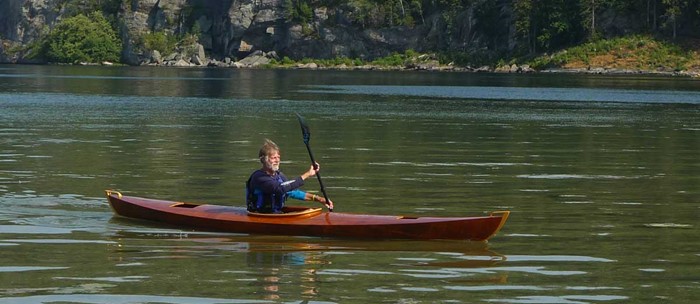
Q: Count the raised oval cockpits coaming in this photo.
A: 1